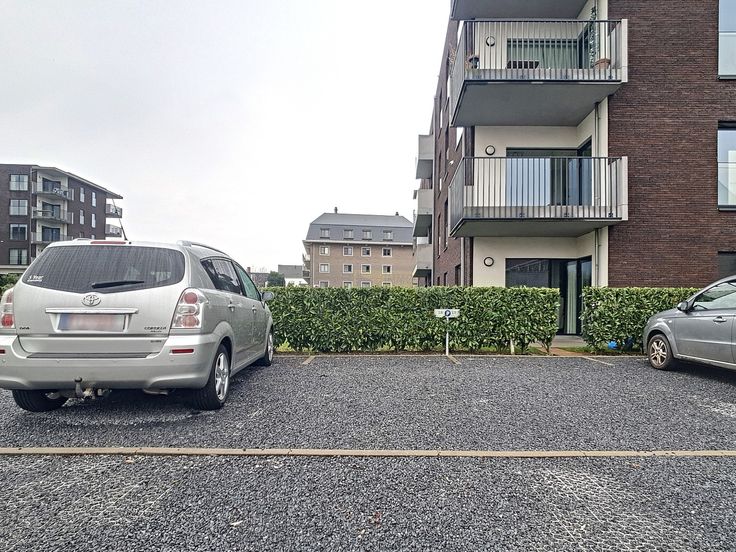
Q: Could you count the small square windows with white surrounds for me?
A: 12